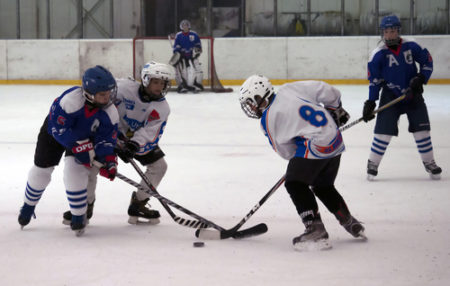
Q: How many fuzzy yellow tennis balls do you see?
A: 0